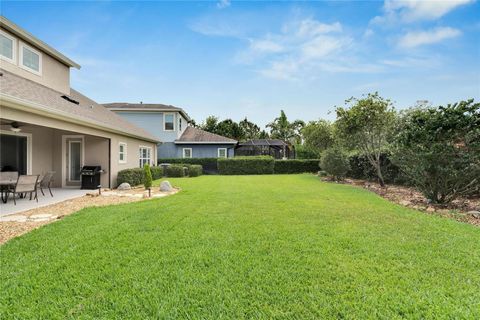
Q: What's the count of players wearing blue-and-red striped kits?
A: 0